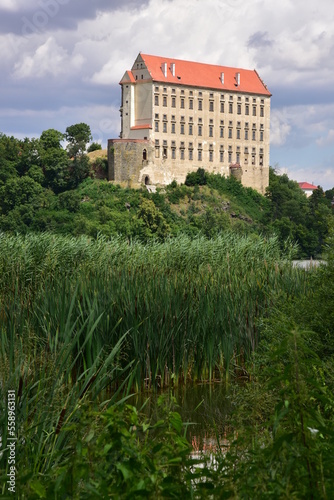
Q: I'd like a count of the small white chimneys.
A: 4